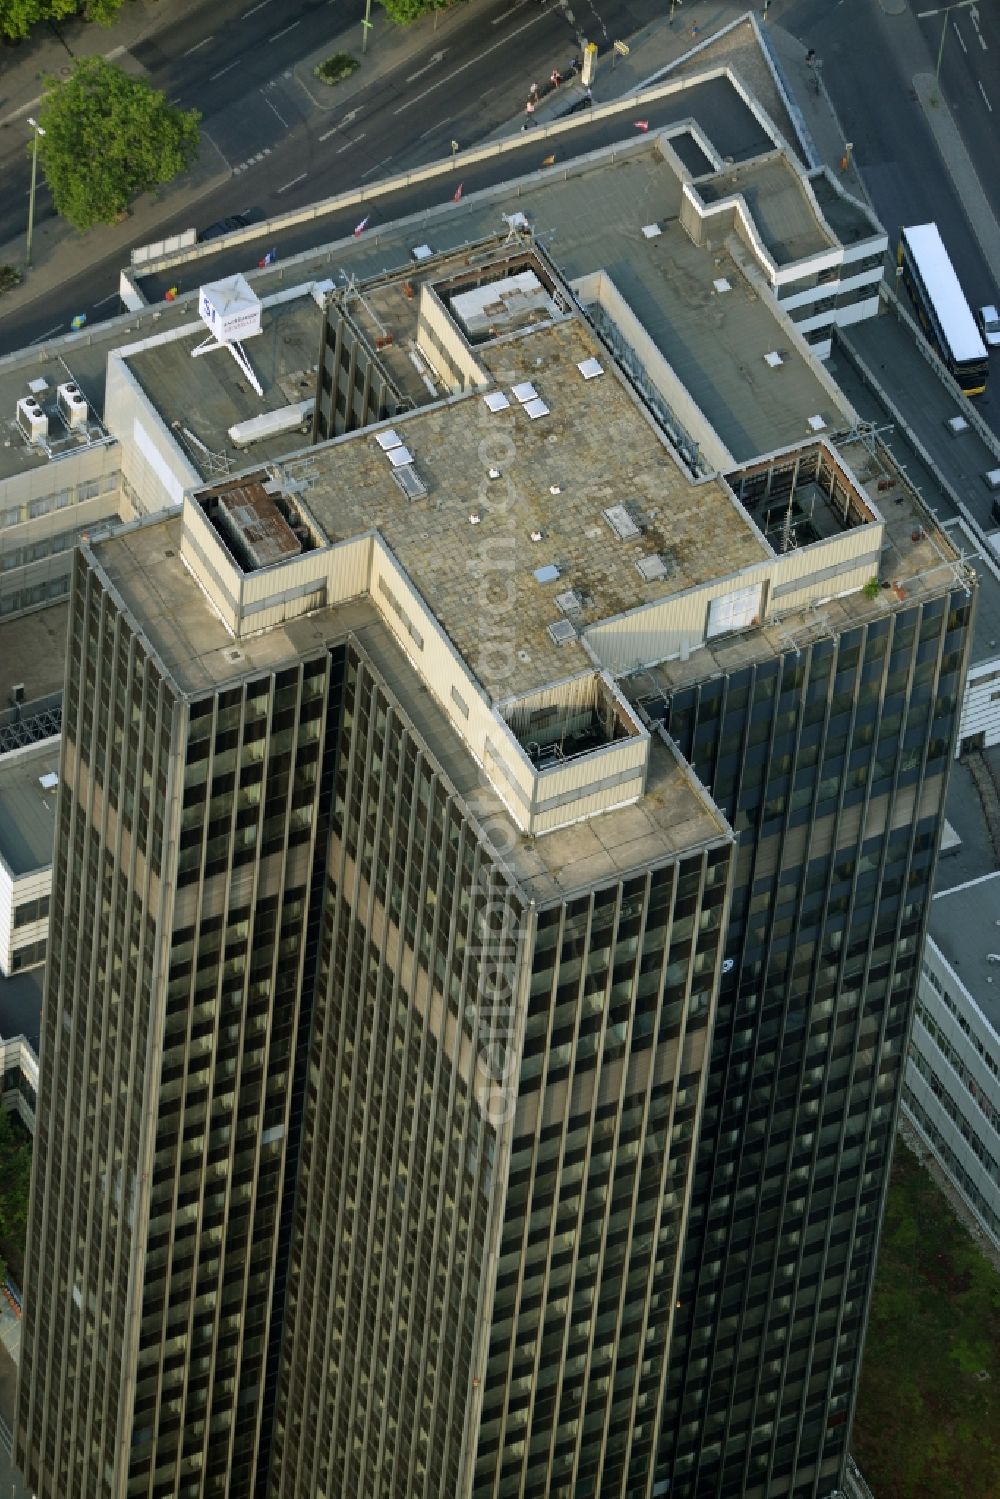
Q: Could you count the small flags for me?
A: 7